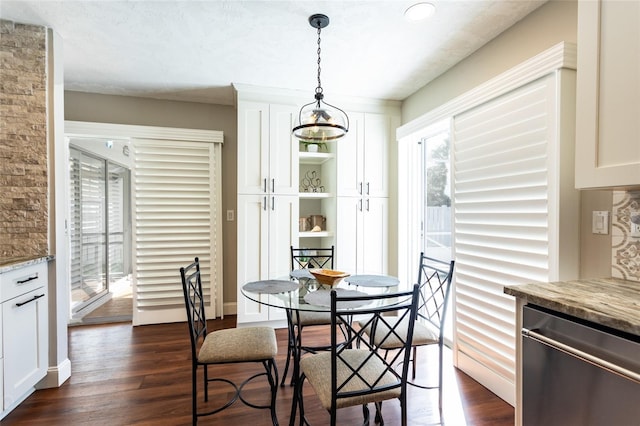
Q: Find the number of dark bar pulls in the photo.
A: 10